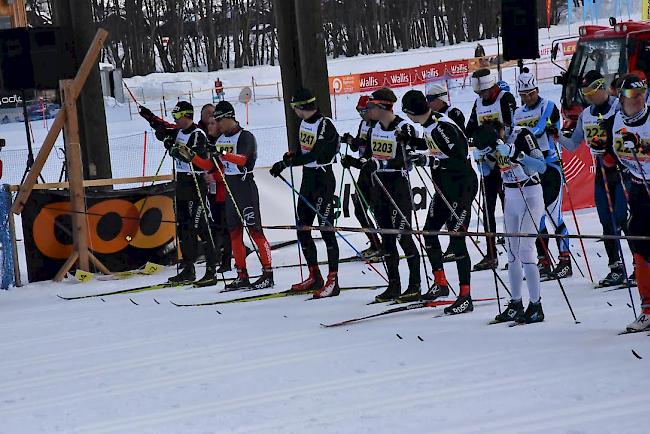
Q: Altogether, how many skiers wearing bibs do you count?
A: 12